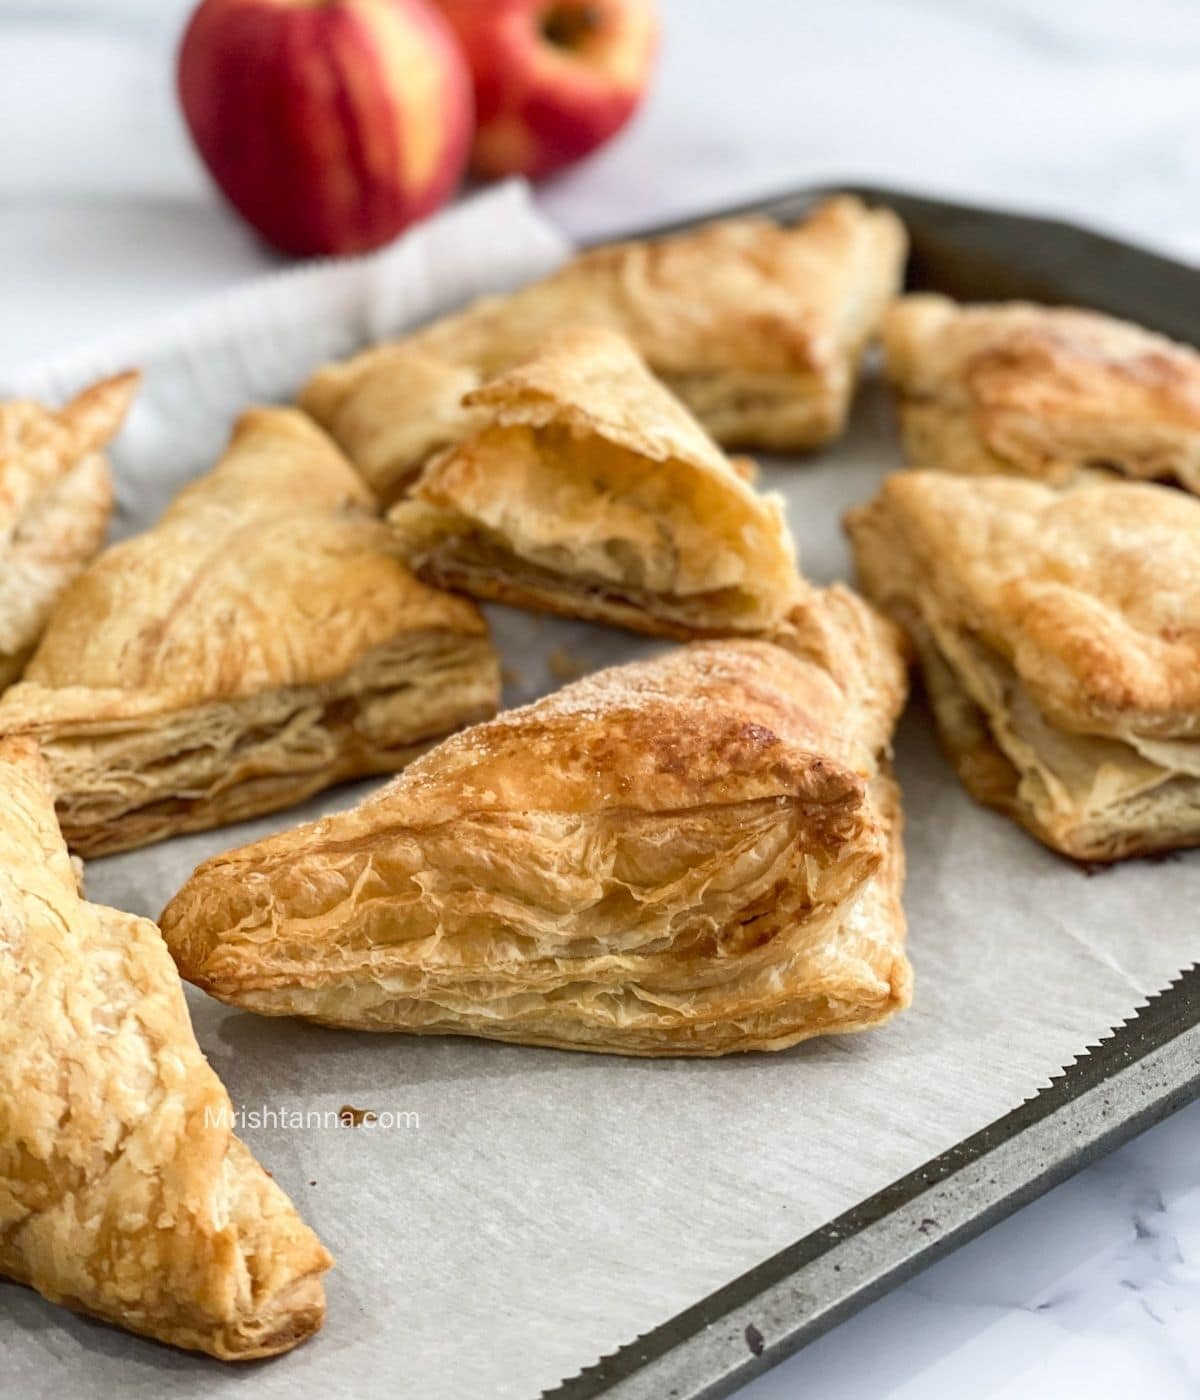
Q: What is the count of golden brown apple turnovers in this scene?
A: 8